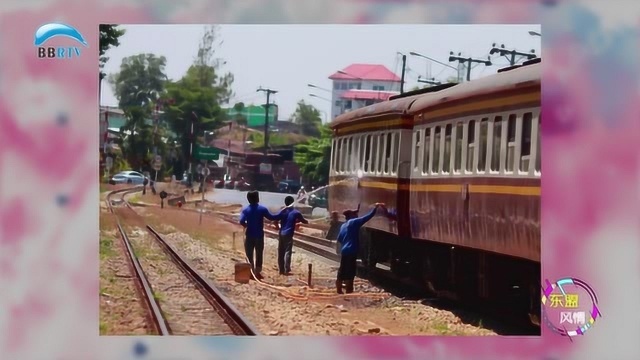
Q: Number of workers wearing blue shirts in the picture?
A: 3